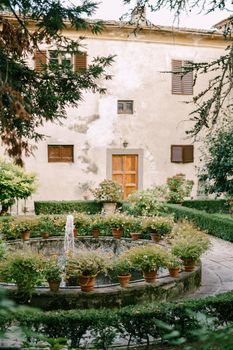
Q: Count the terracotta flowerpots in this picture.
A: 13